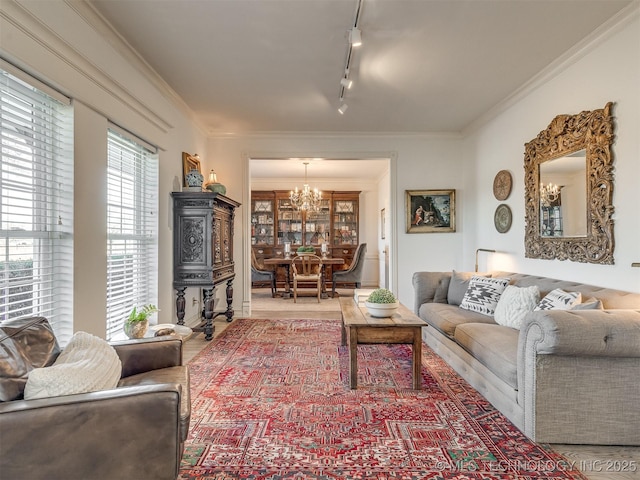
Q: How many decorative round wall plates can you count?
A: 2